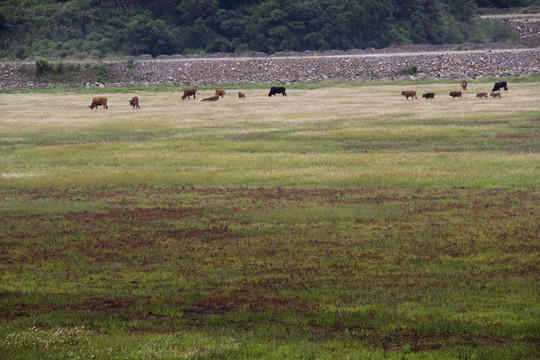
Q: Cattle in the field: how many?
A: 14